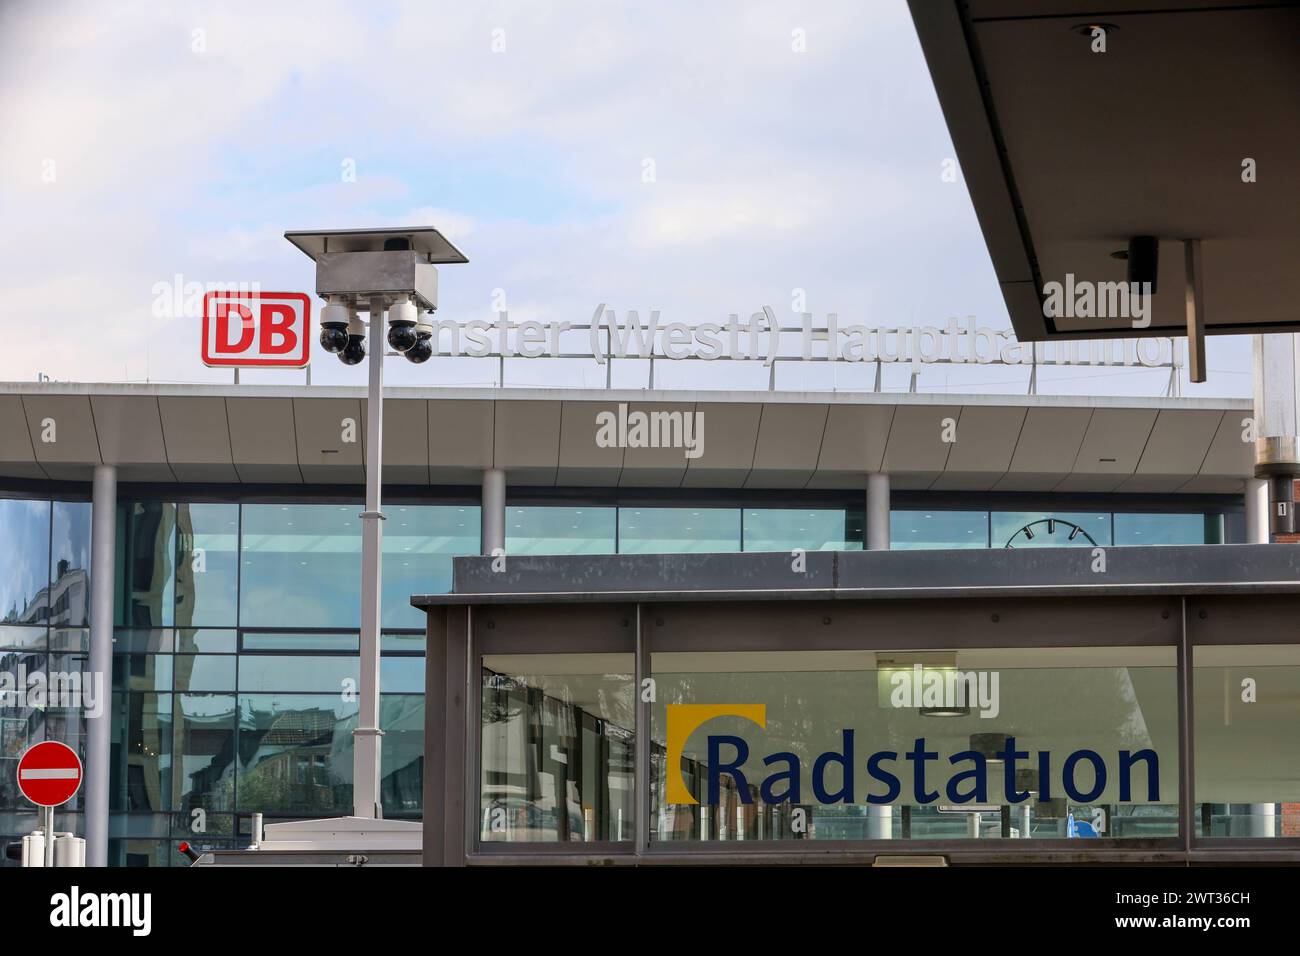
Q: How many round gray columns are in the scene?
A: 4